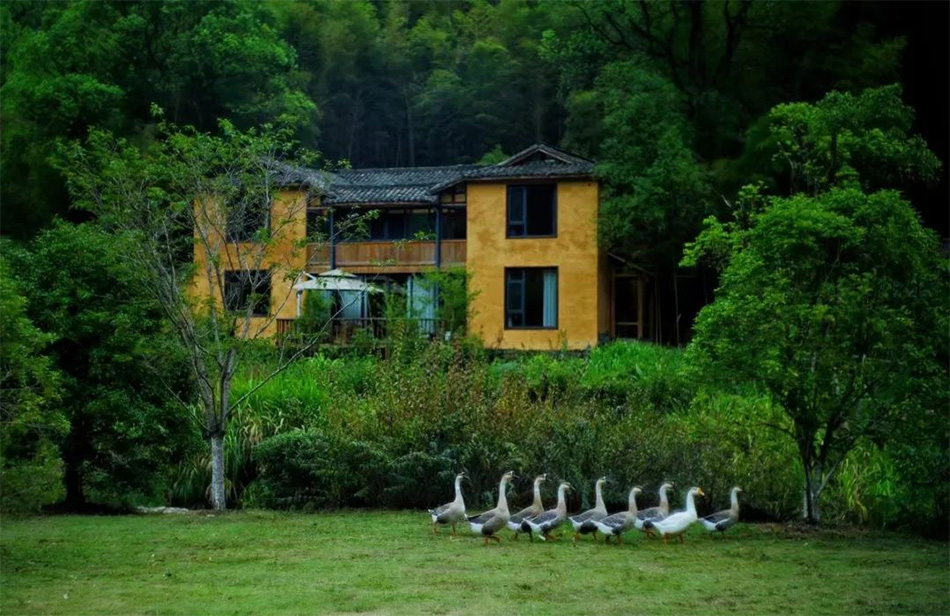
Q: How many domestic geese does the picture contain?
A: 9